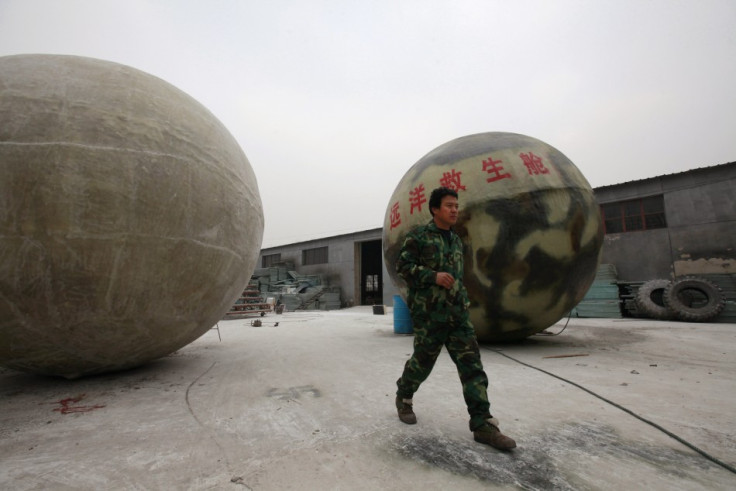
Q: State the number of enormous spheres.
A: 2